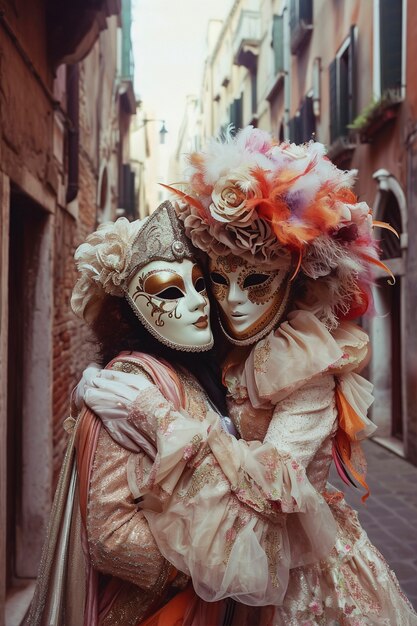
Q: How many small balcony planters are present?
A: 1